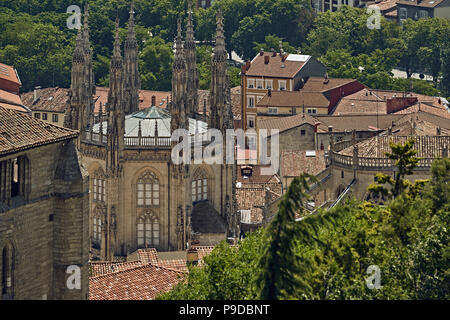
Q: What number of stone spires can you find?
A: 7